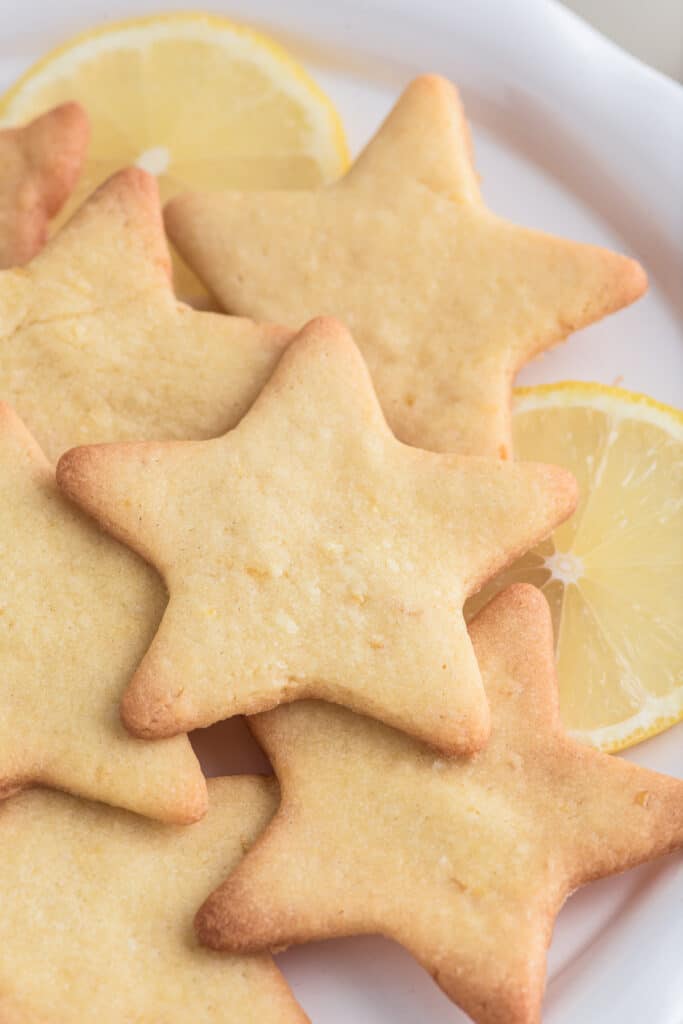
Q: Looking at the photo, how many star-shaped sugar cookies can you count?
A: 7